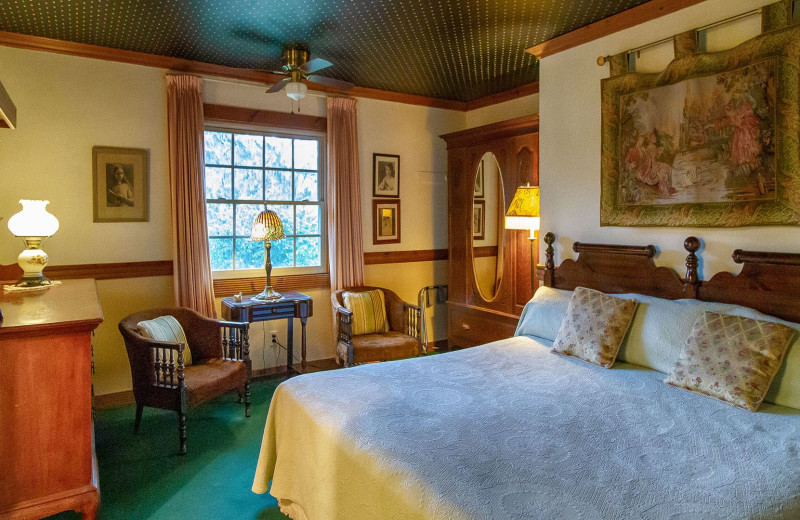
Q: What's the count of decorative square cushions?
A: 4